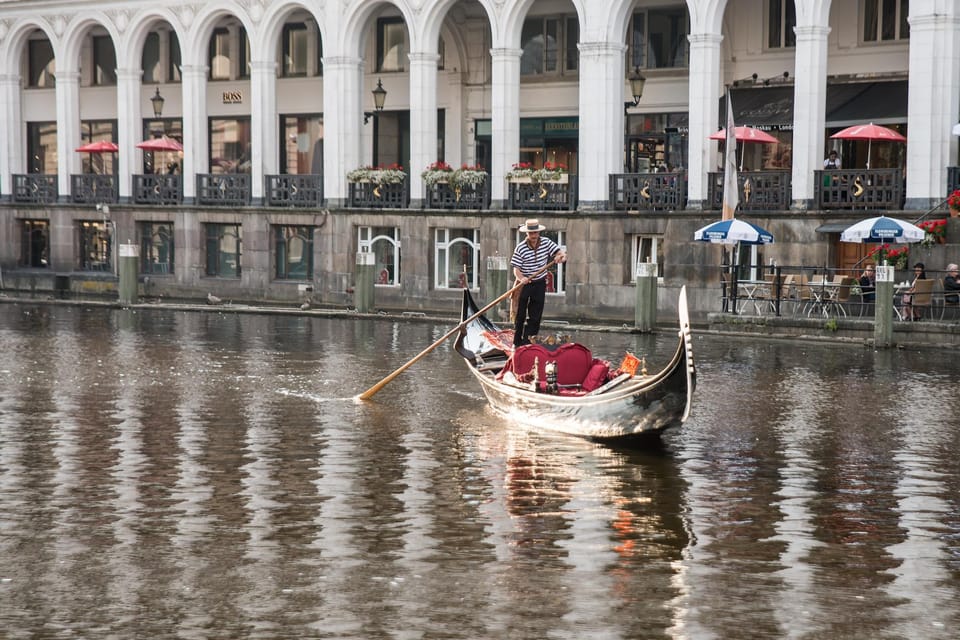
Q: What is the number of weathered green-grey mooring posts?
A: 5